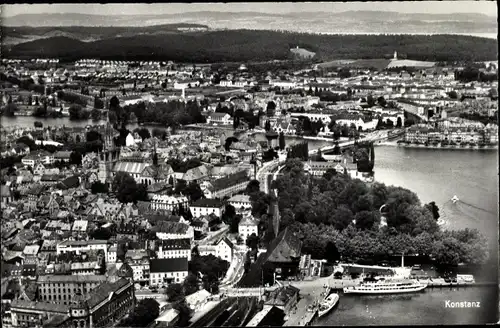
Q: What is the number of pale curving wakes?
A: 1